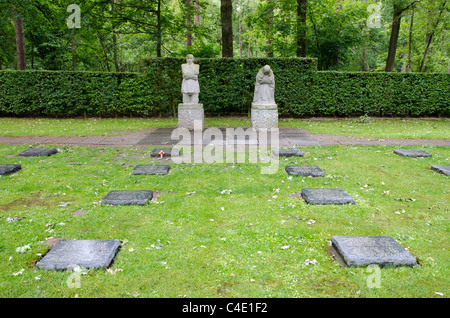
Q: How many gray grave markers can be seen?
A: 12